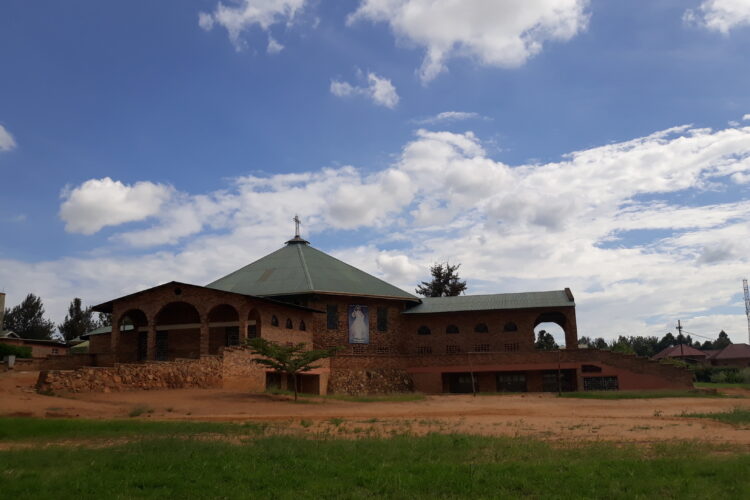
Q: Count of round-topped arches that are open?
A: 5